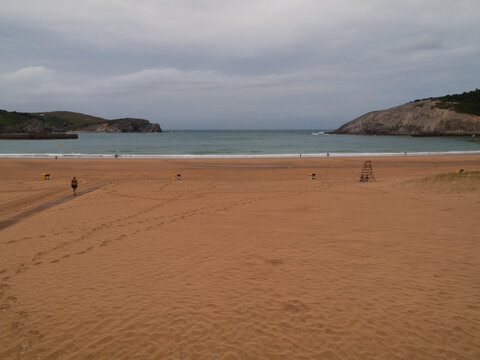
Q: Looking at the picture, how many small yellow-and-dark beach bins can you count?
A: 4